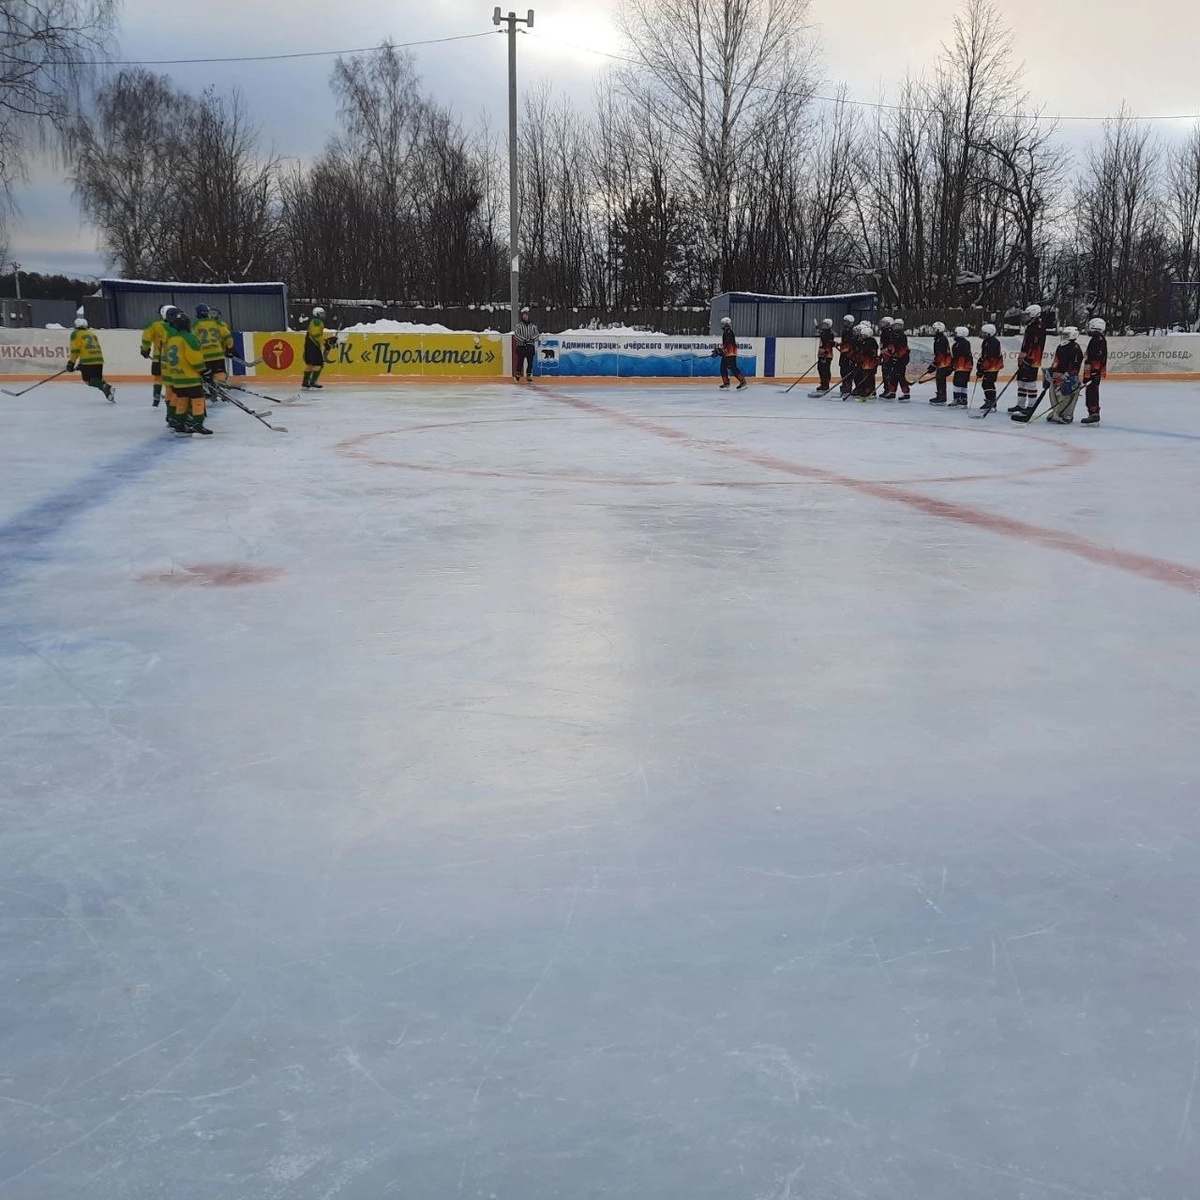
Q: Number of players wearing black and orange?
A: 14